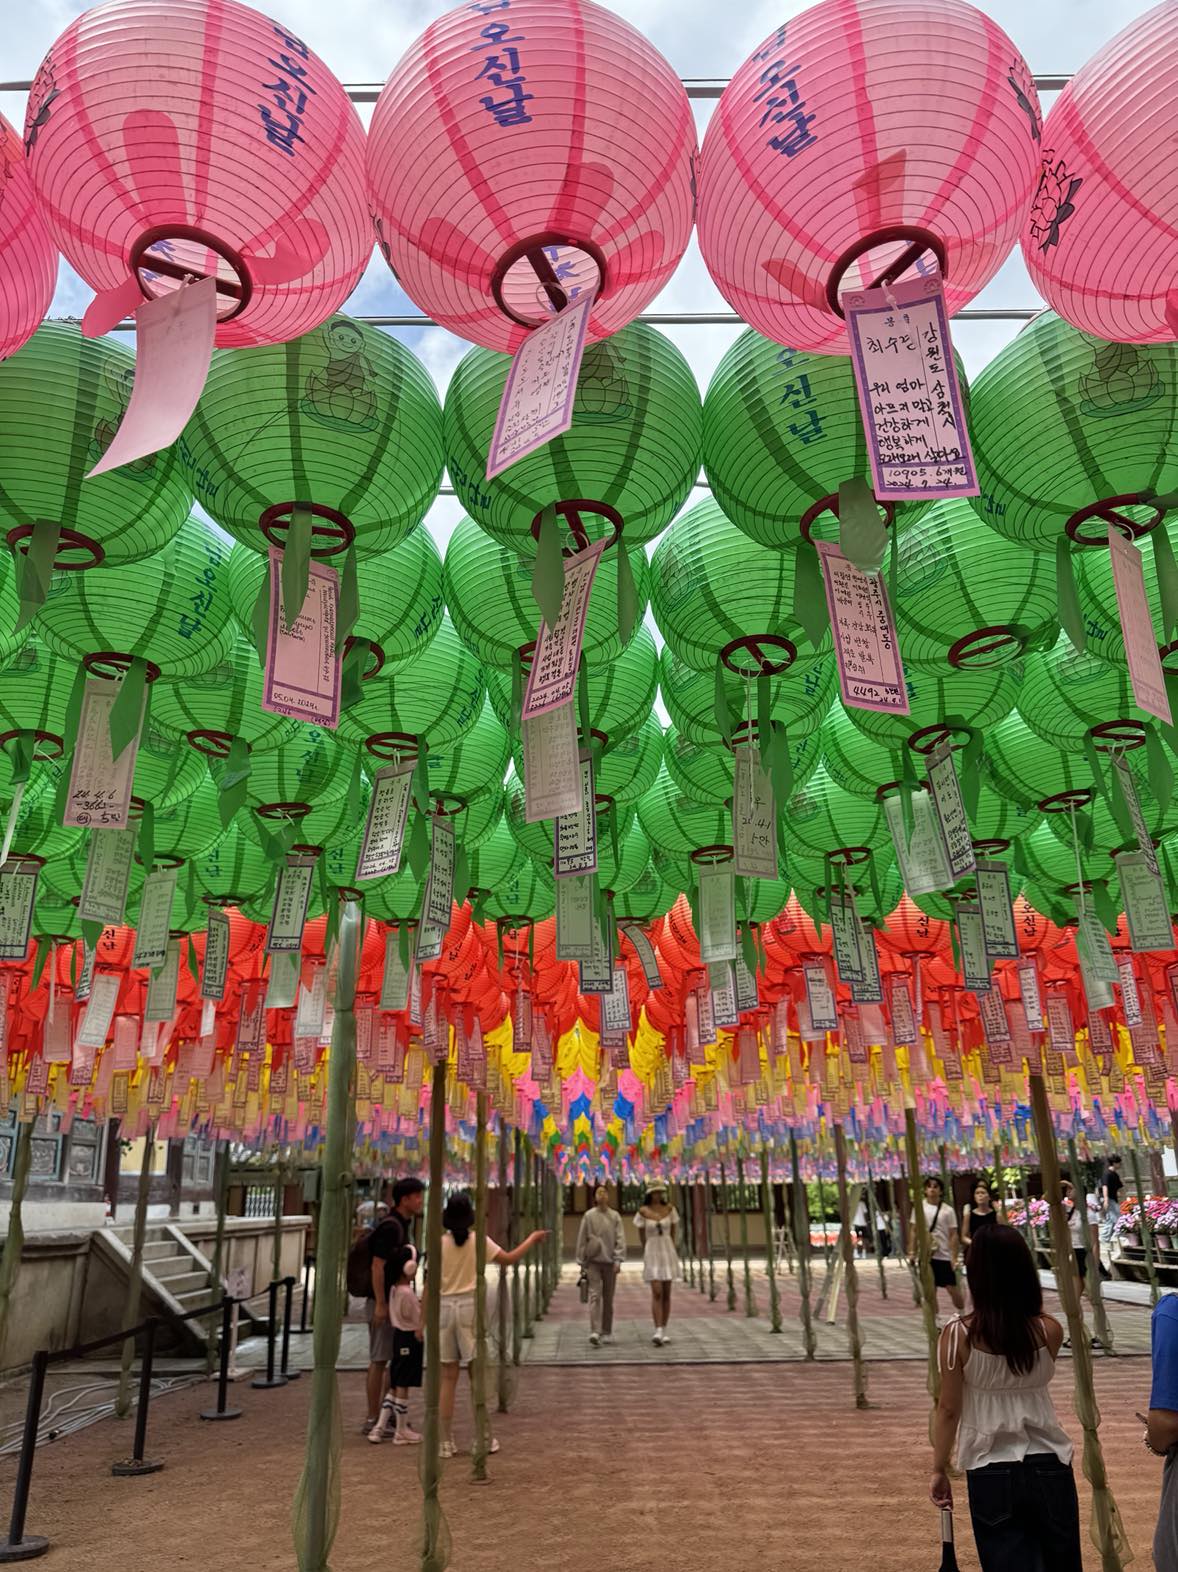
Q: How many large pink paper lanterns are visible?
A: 5